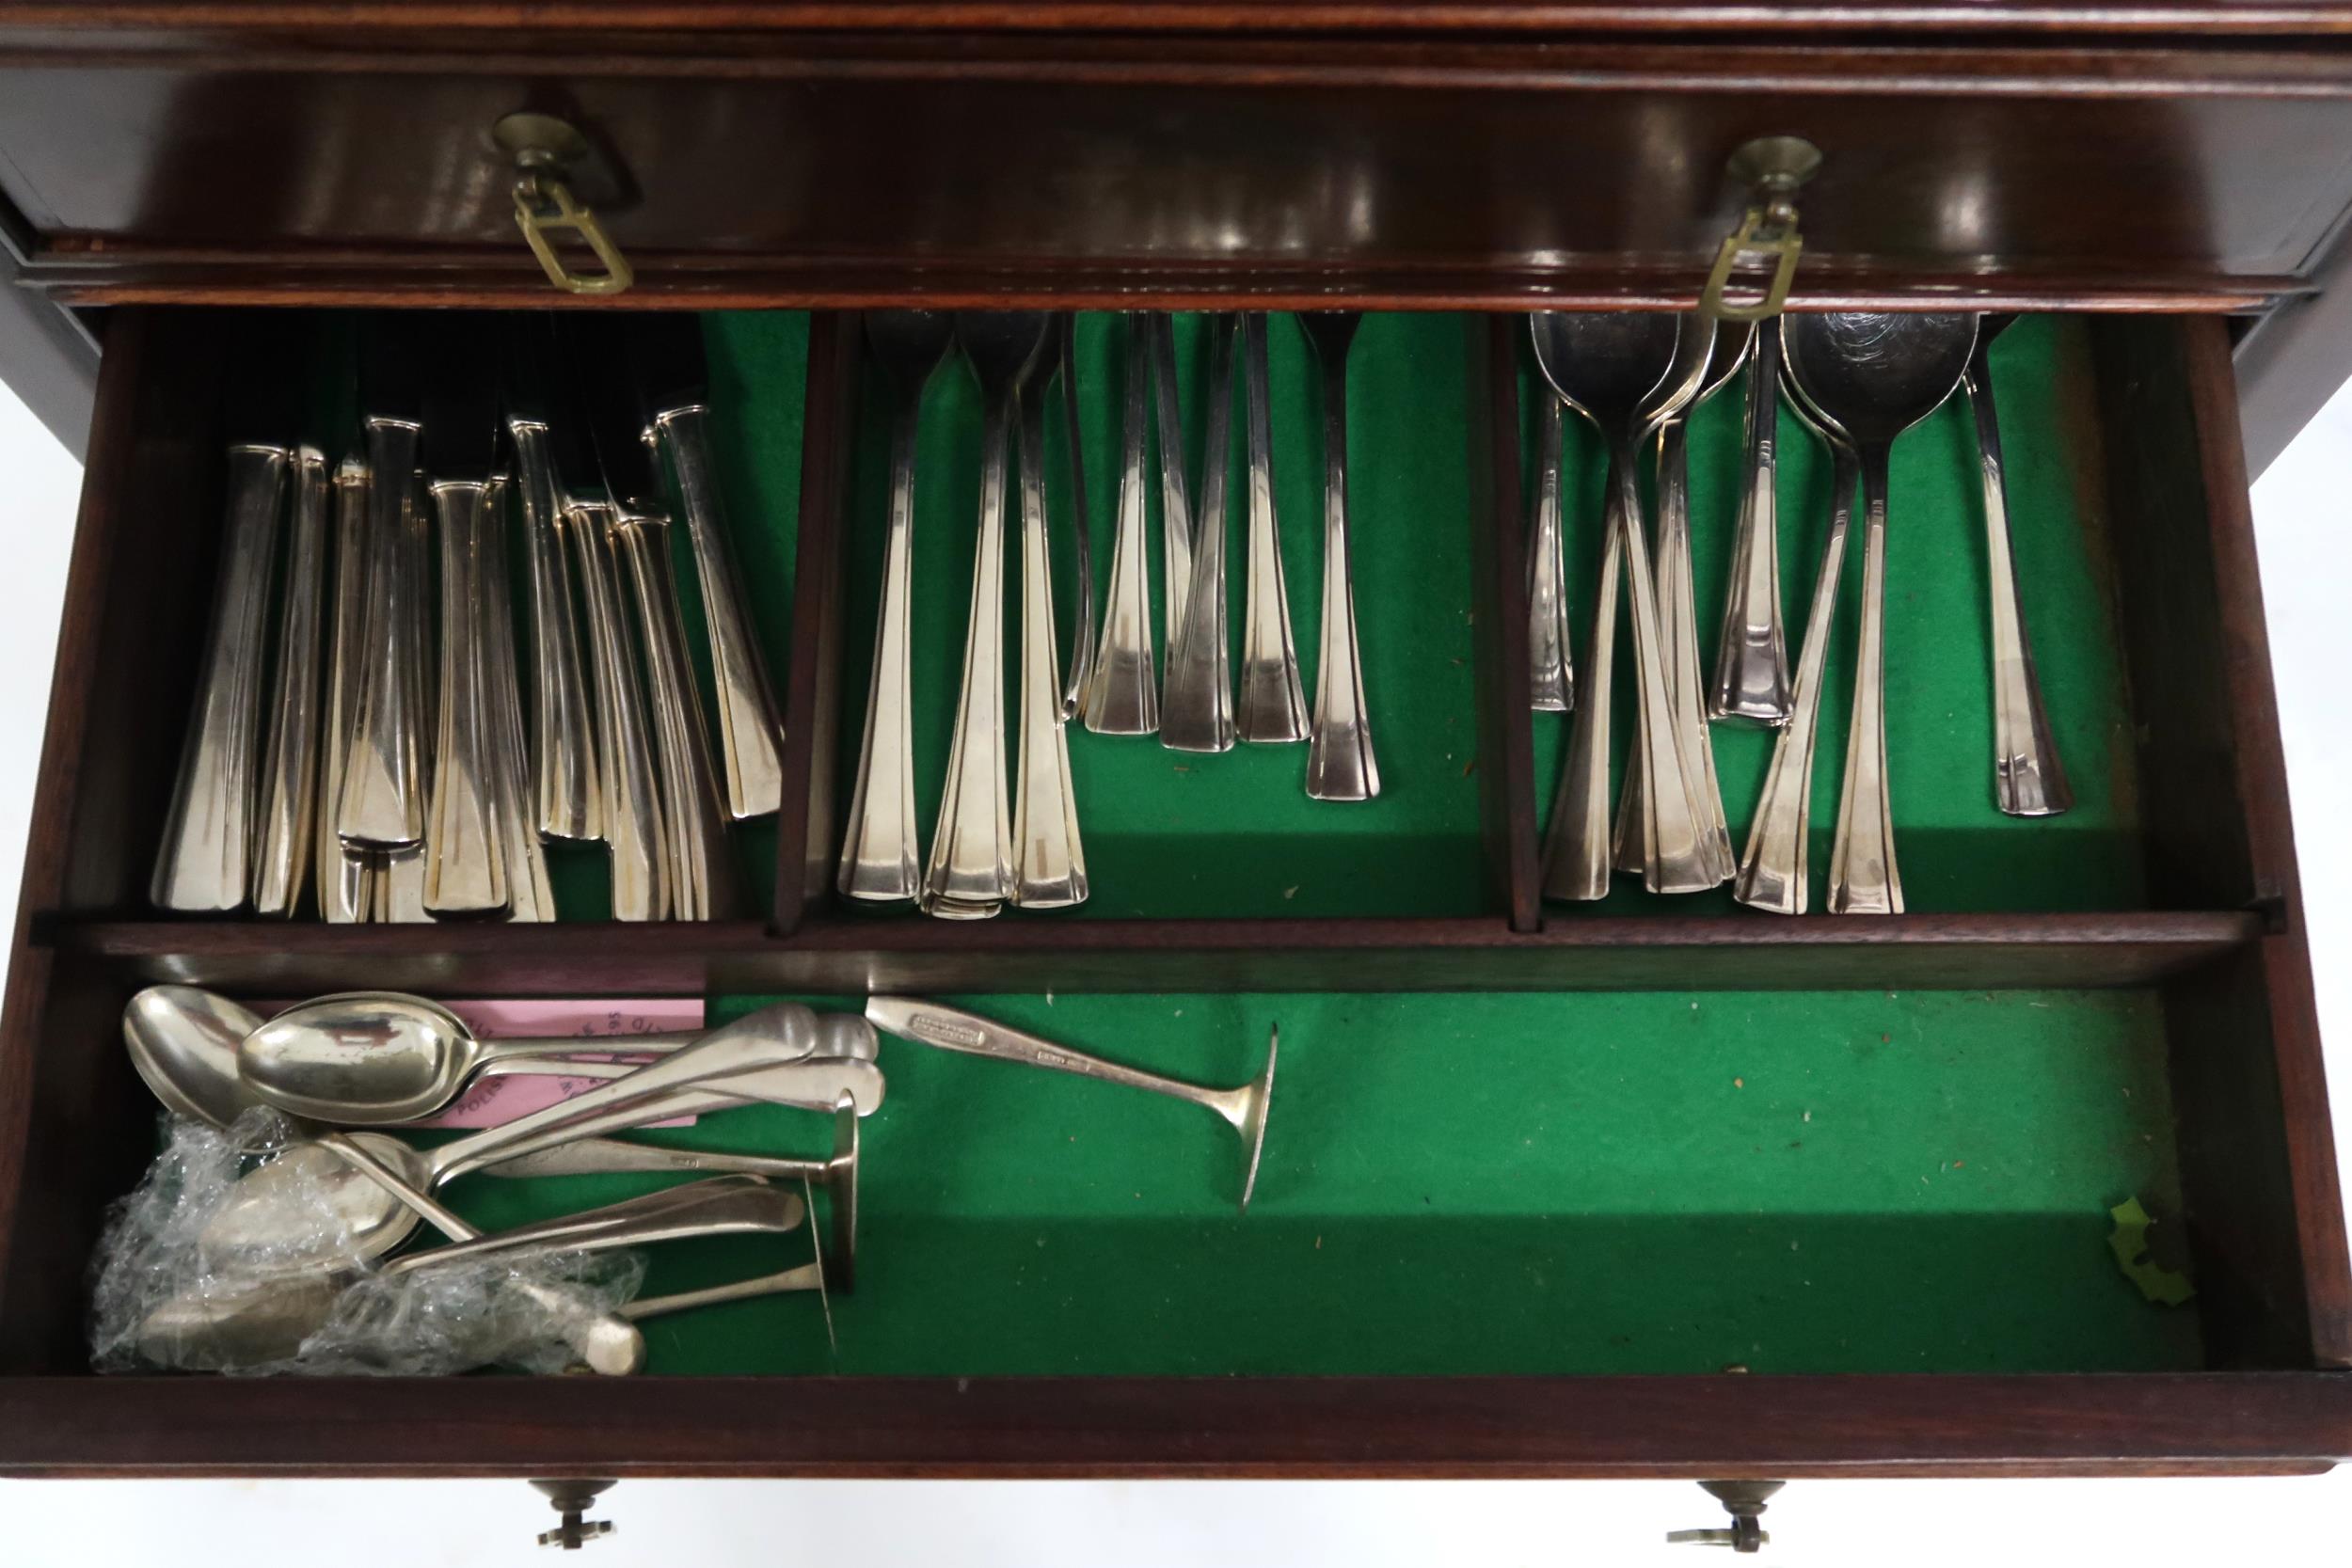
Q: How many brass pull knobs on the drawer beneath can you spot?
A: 2